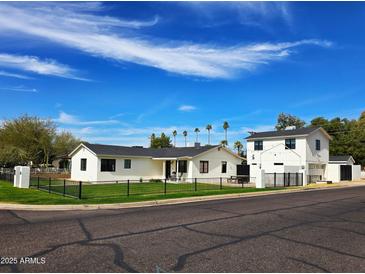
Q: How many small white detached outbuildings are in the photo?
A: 1